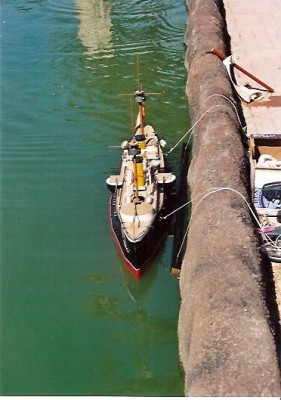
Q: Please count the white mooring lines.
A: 2